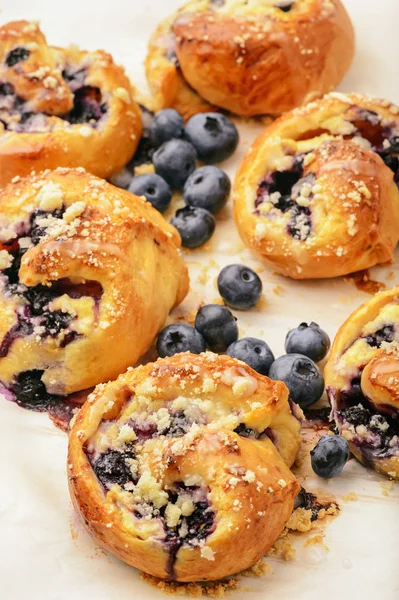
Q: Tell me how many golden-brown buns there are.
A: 6